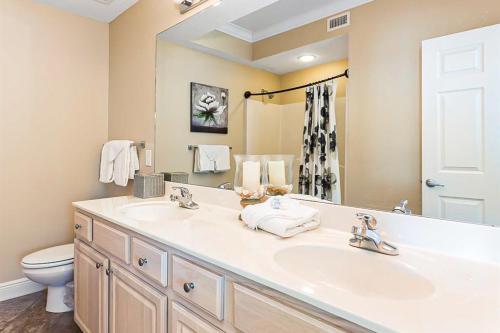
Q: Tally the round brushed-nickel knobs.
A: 5